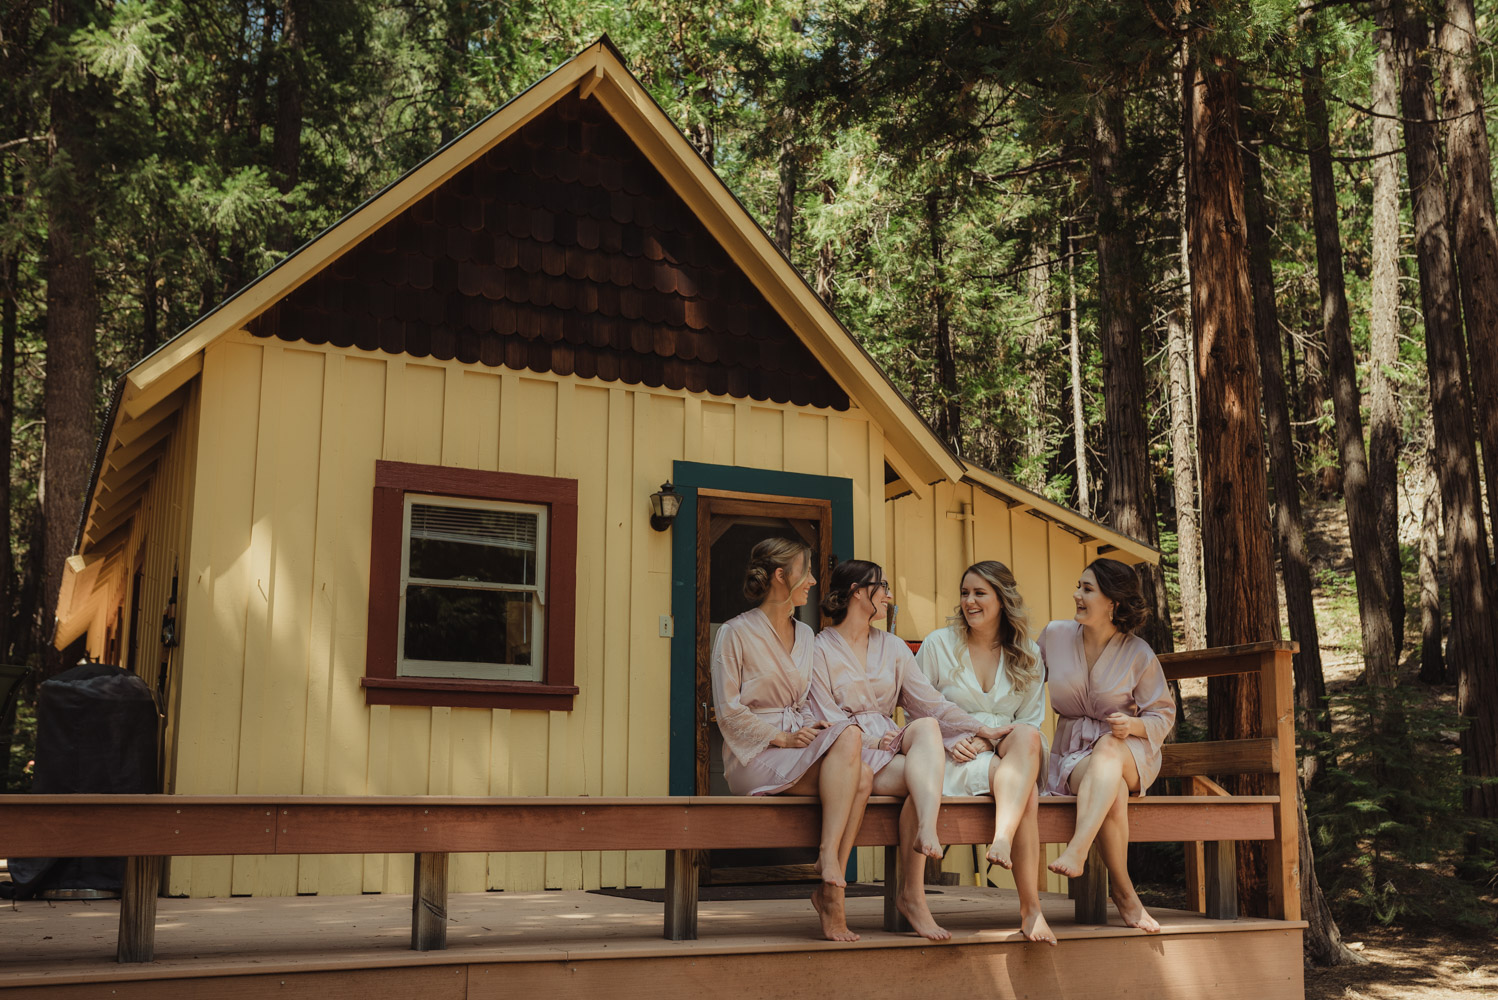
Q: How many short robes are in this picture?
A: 4